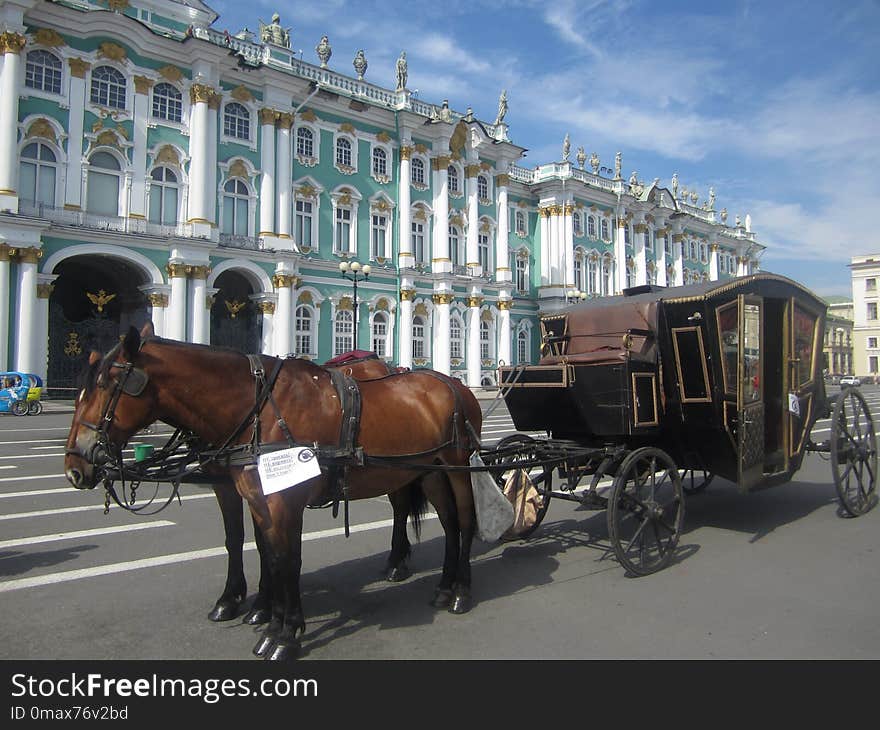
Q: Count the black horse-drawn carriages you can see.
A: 1